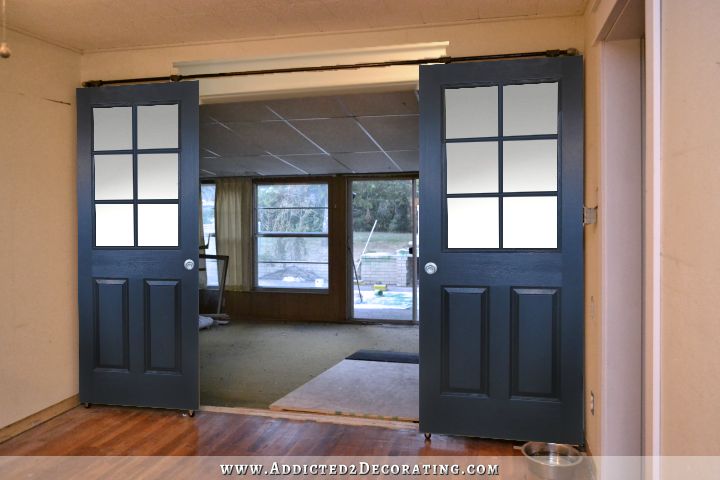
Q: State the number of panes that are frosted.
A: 12